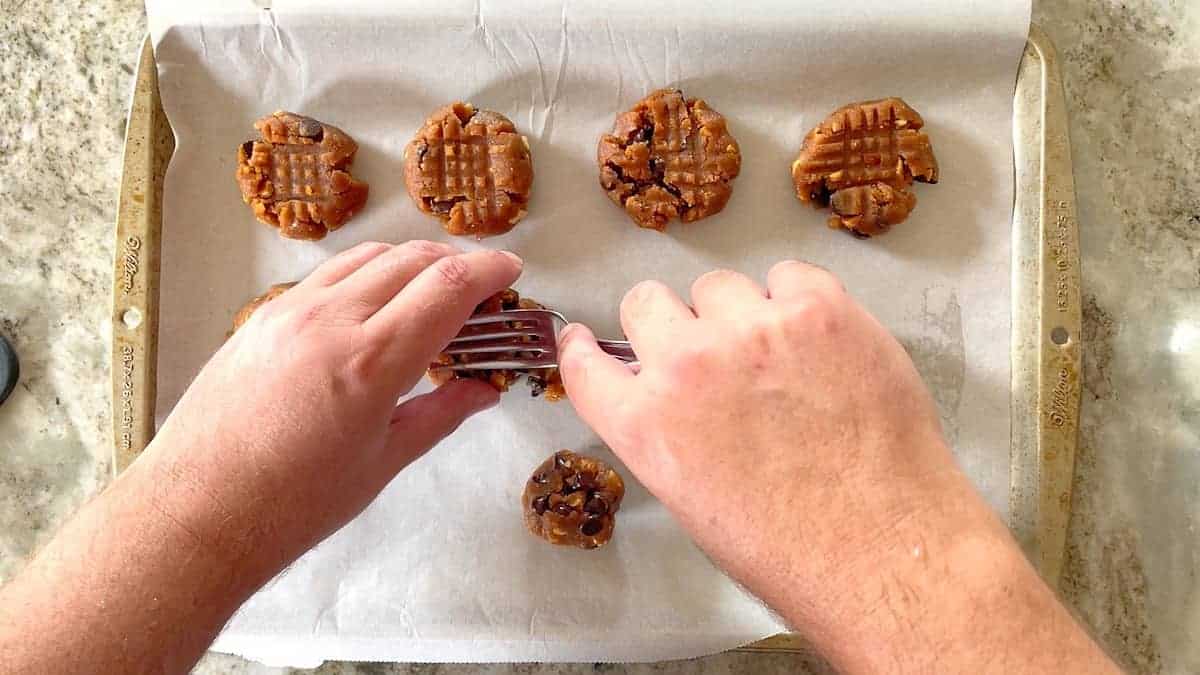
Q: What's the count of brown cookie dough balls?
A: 7